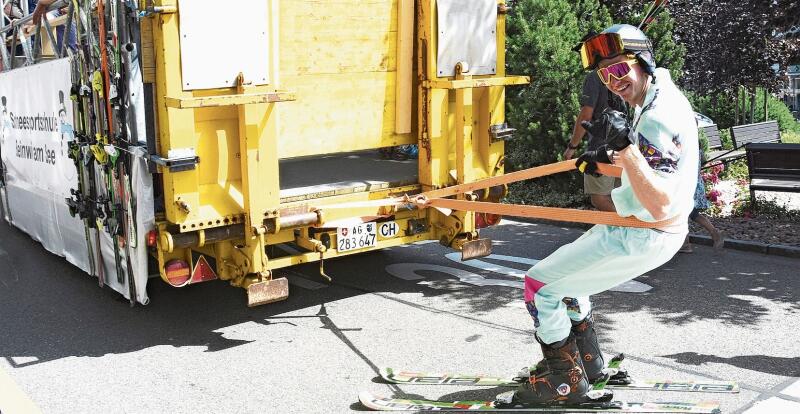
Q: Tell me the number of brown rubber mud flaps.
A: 2